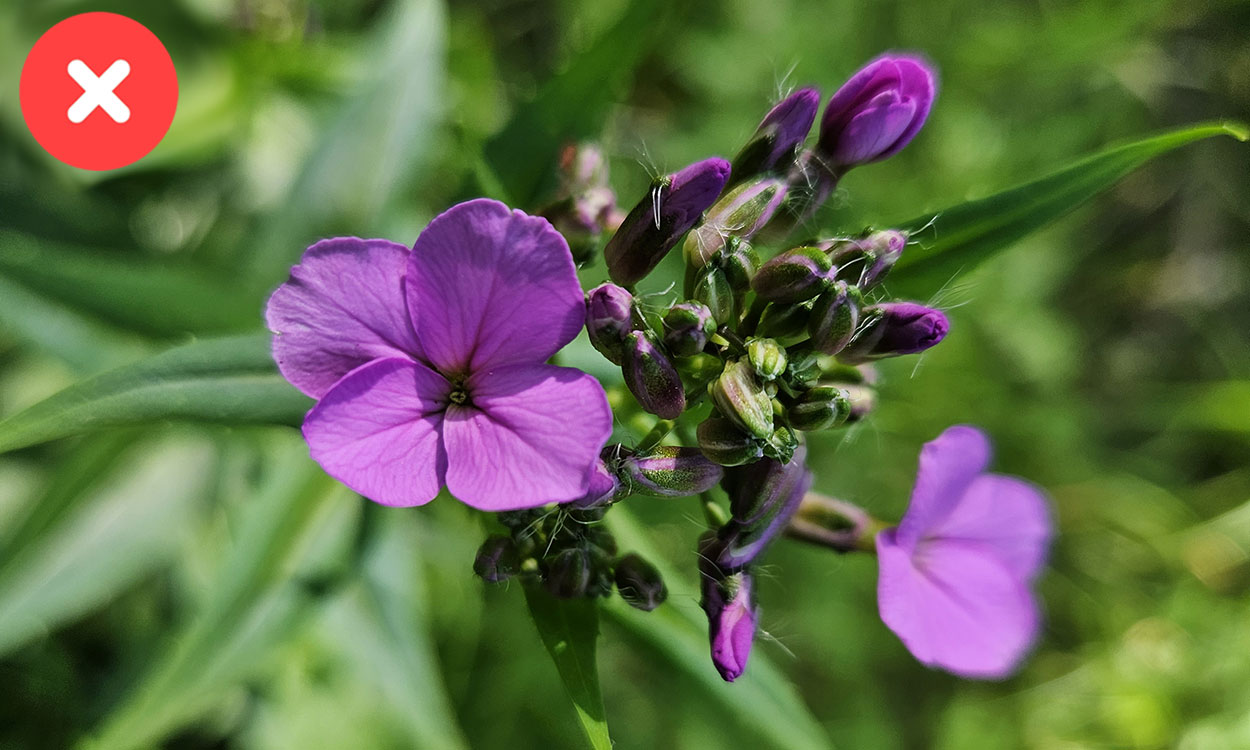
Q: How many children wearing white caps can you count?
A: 0